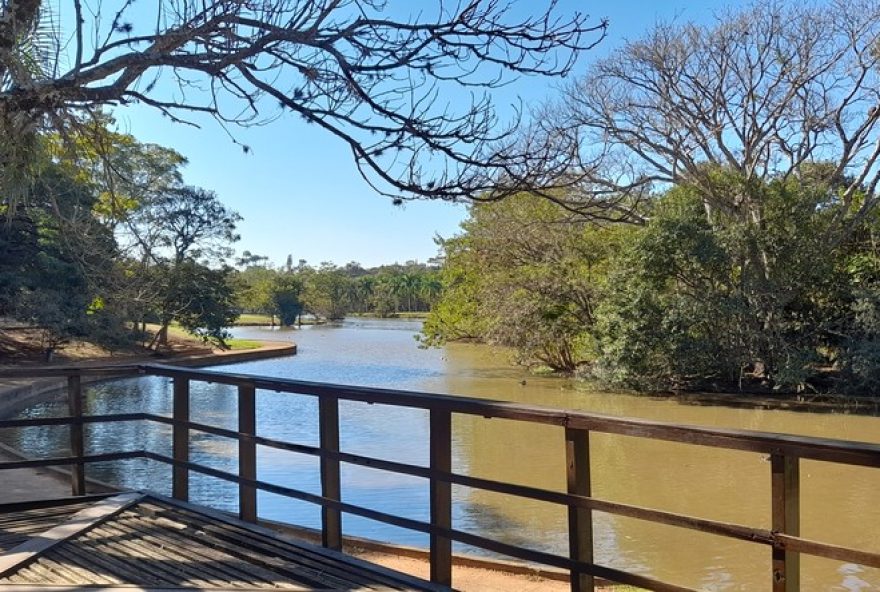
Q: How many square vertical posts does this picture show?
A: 7